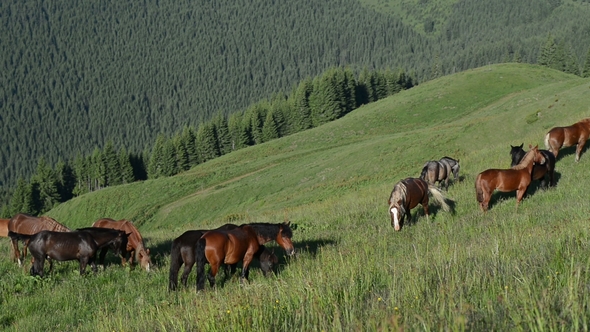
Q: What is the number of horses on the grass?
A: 11